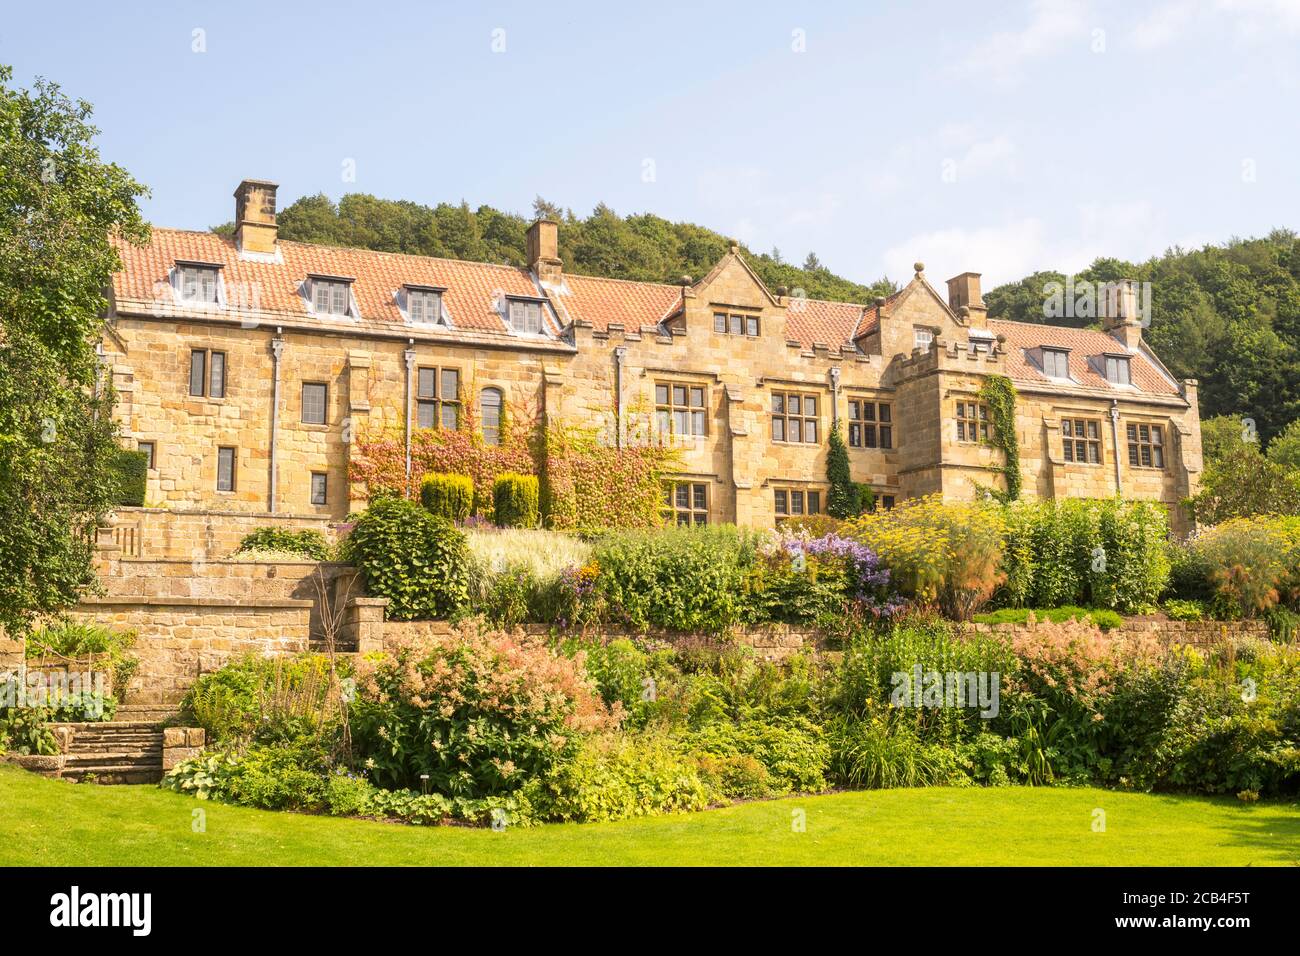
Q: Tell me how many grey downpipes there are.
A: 5